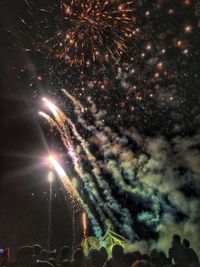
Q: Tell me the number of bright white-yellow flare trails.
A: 3